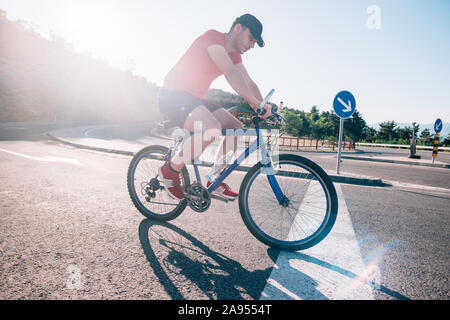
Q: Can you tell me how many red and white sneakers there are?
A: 2